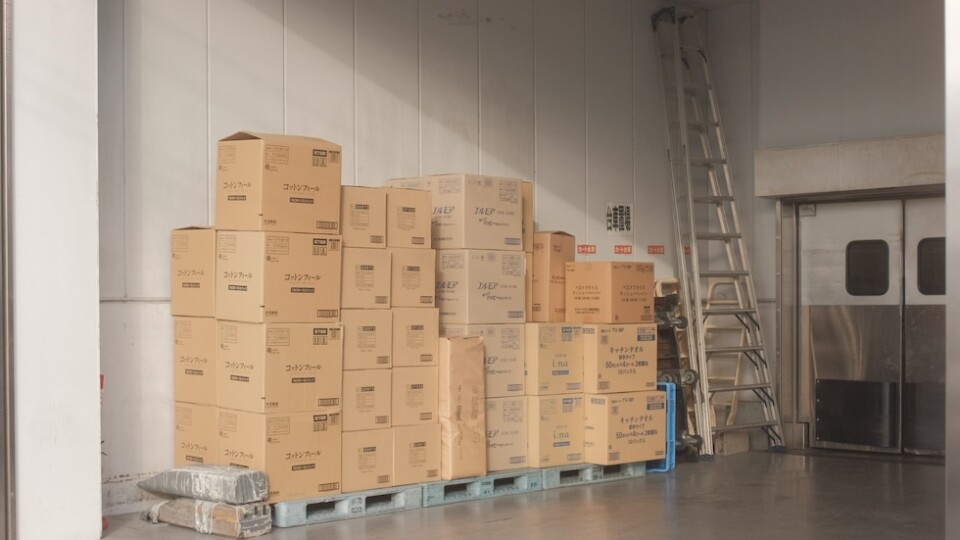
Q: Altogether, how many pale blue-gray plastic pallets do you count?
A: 3